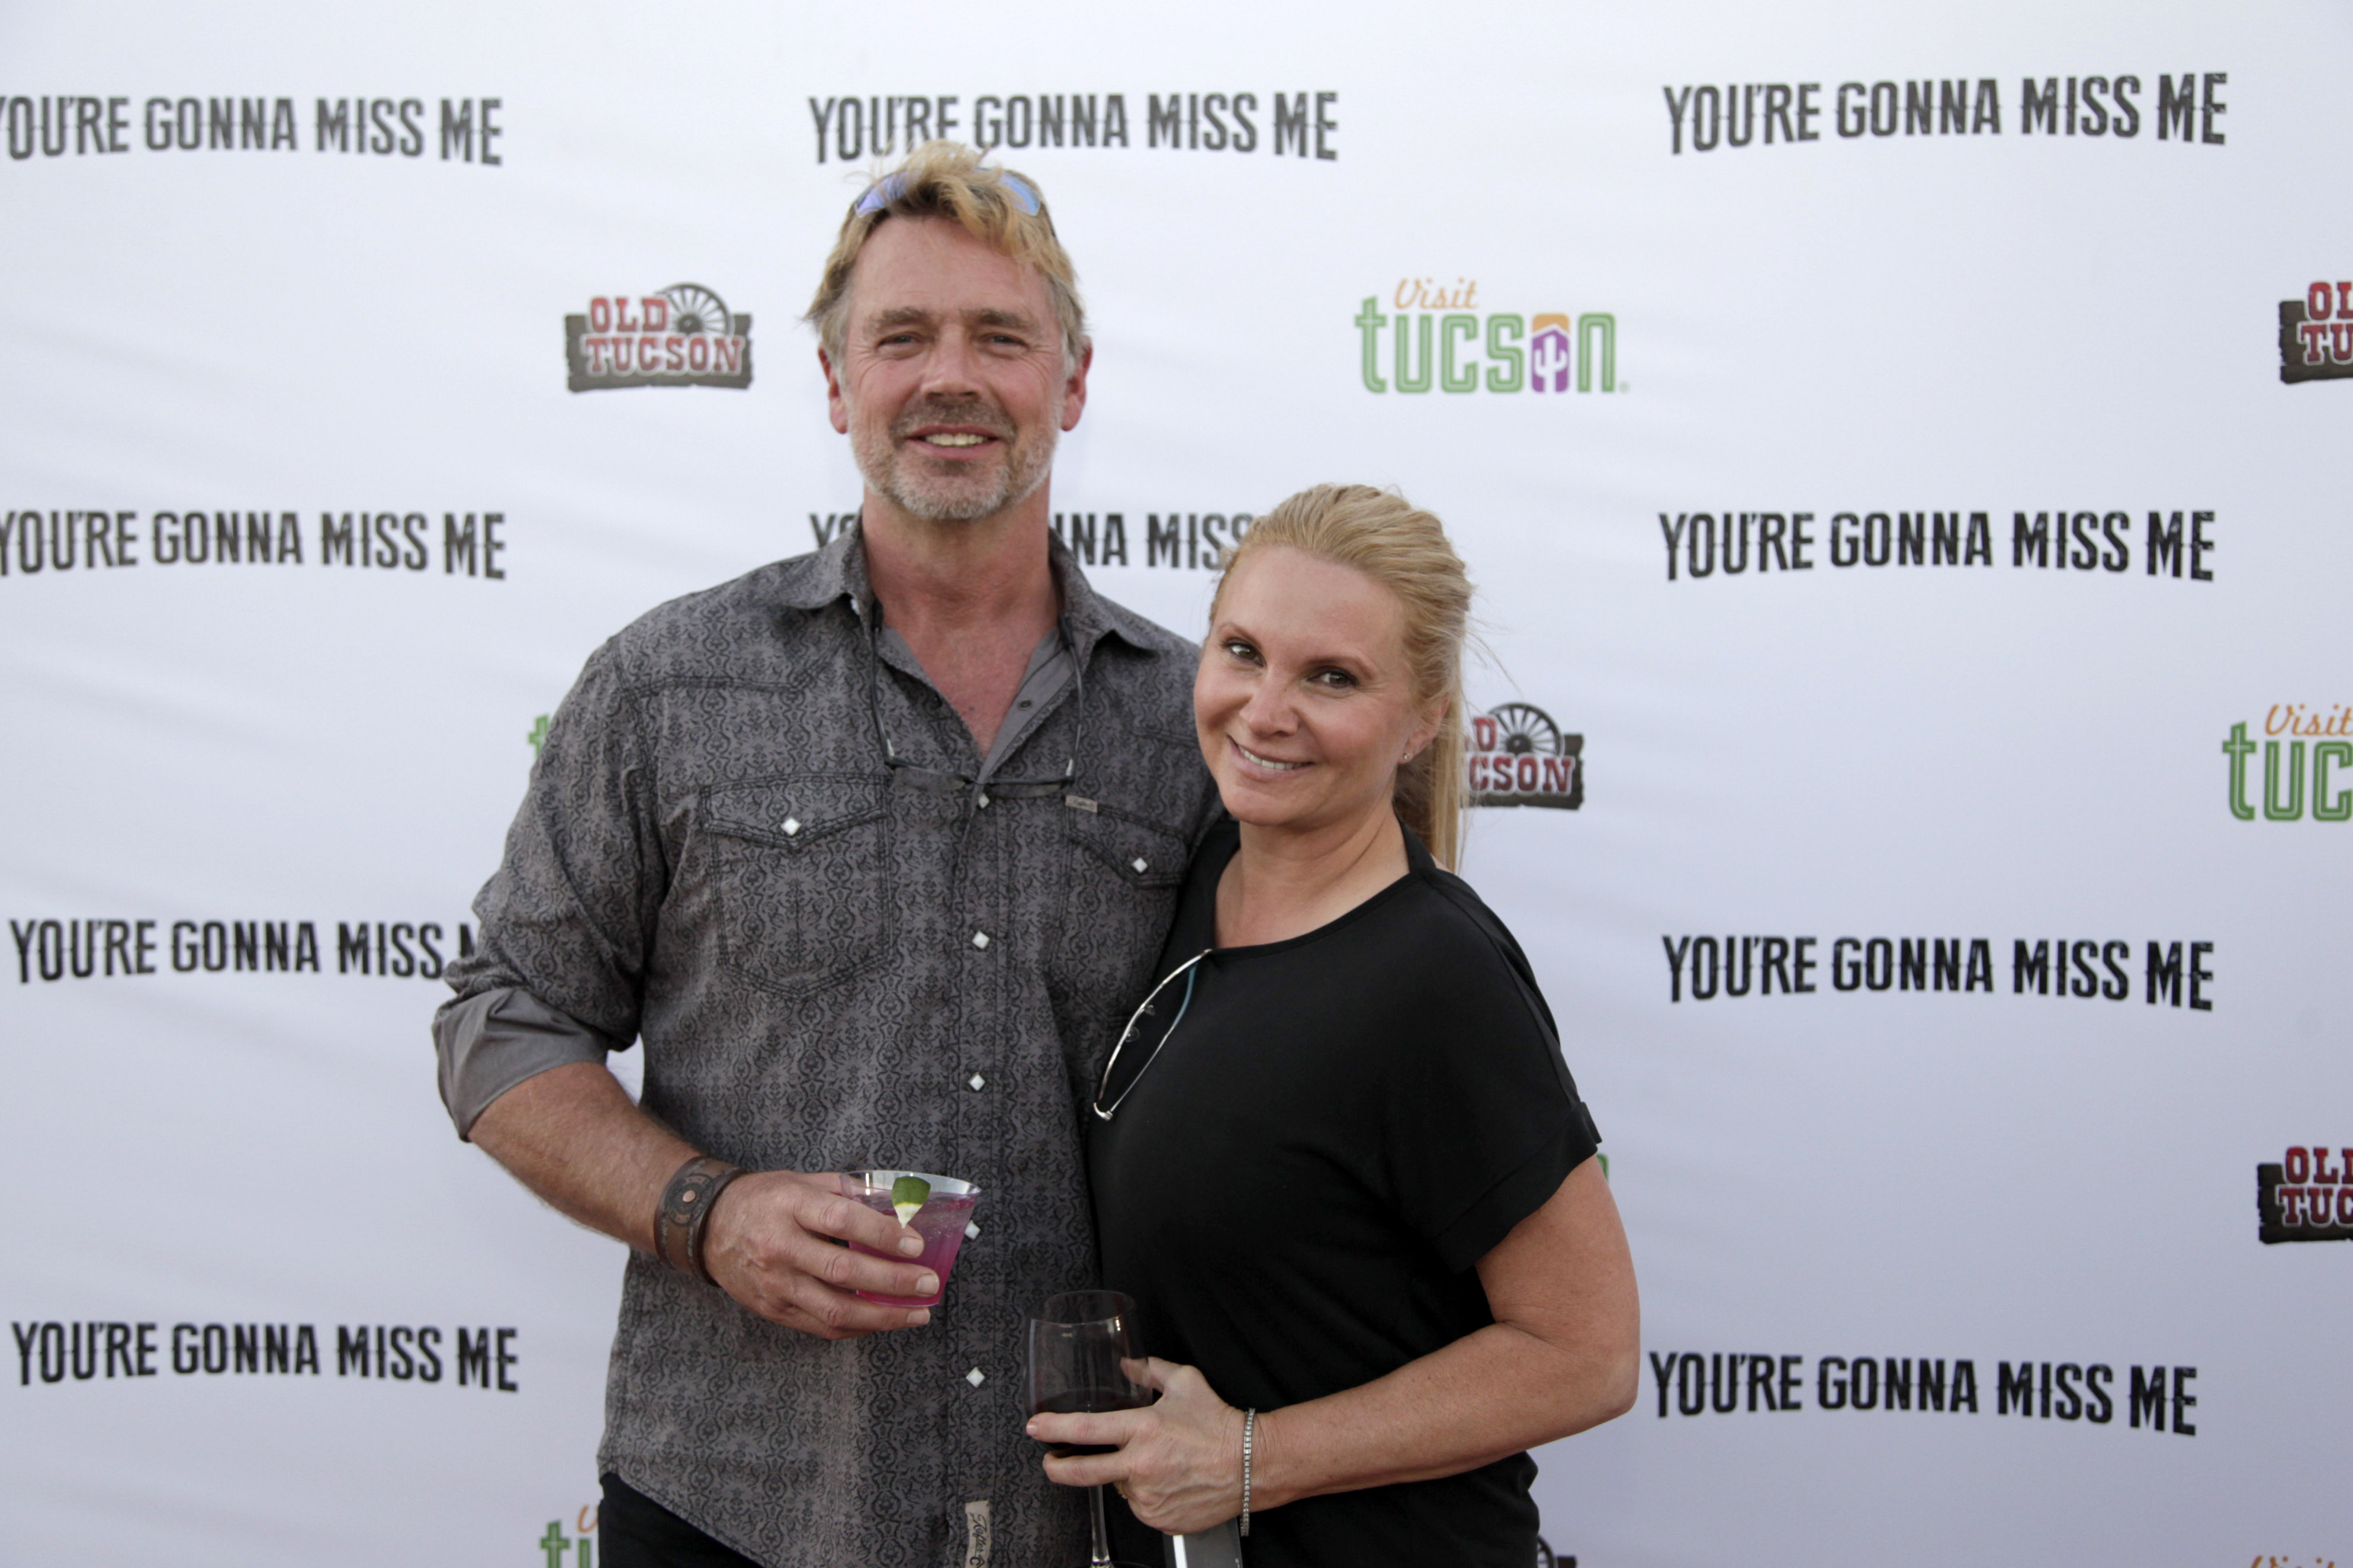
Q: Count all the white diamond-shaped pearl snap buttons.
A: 7